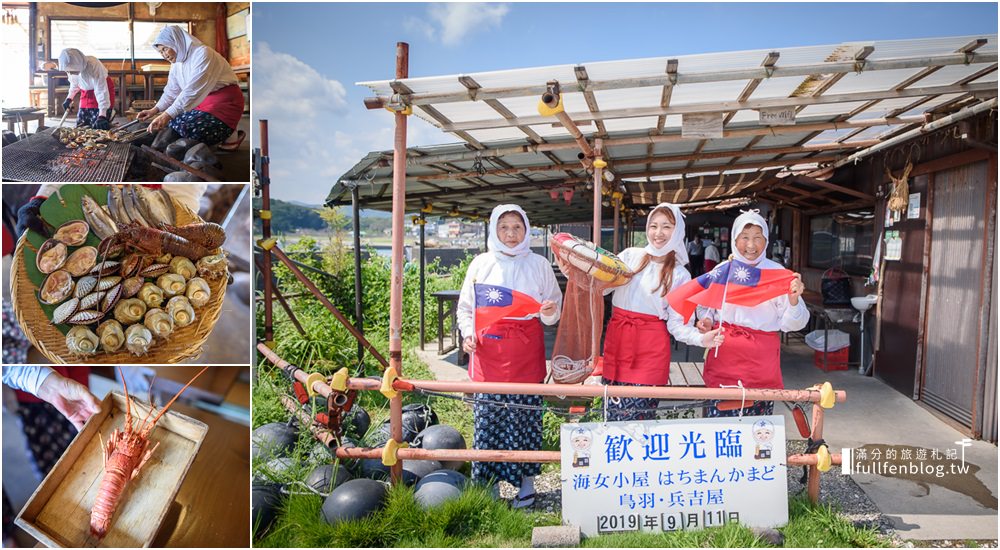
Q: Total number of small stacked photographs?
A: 3